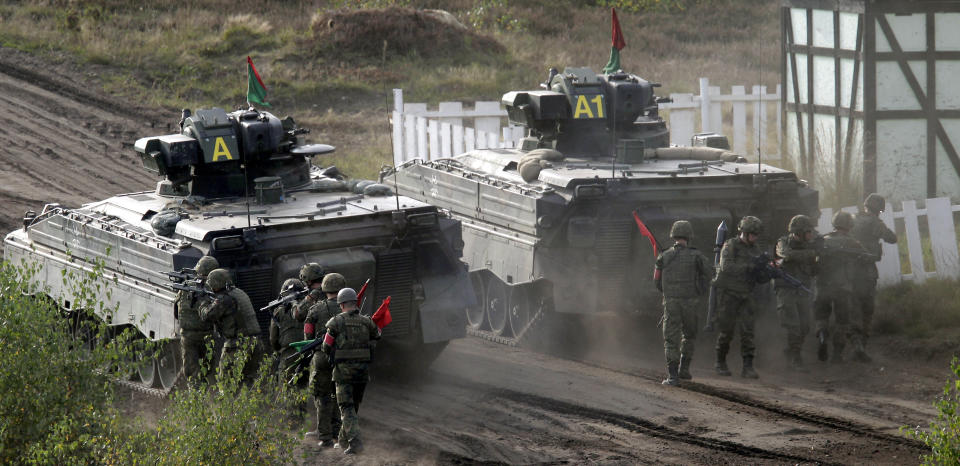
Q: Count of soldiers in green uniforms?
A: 11